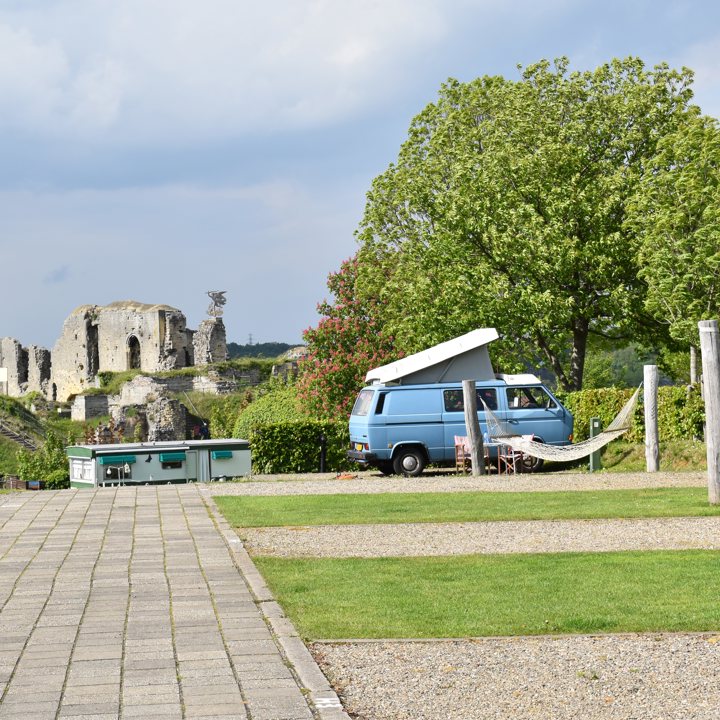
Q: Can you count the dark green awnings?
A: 3